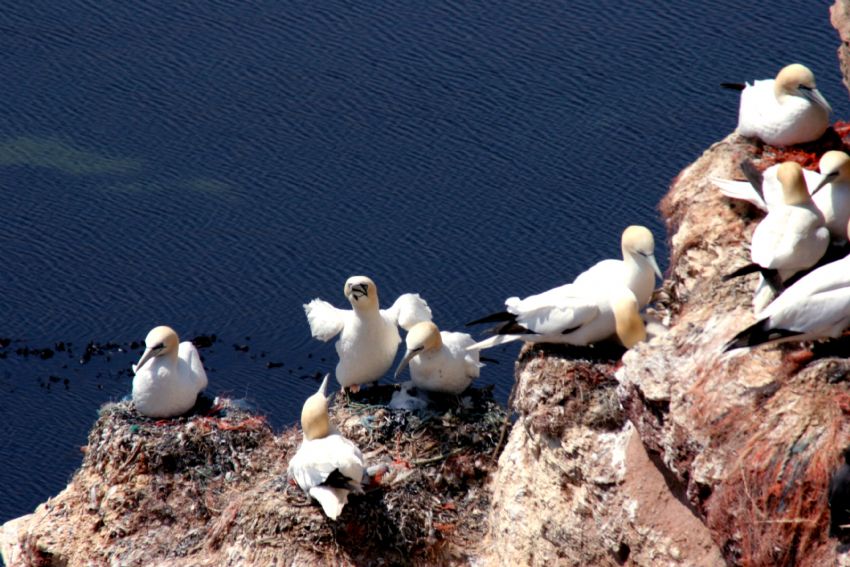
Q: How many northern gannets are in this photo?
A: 10